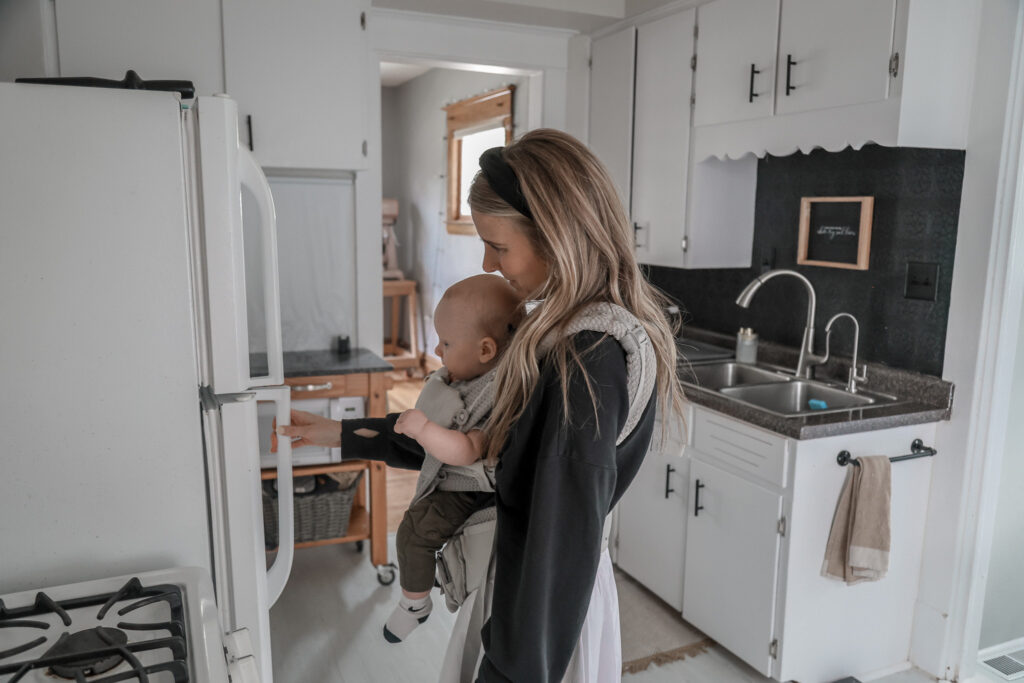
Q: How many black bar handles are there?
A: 6